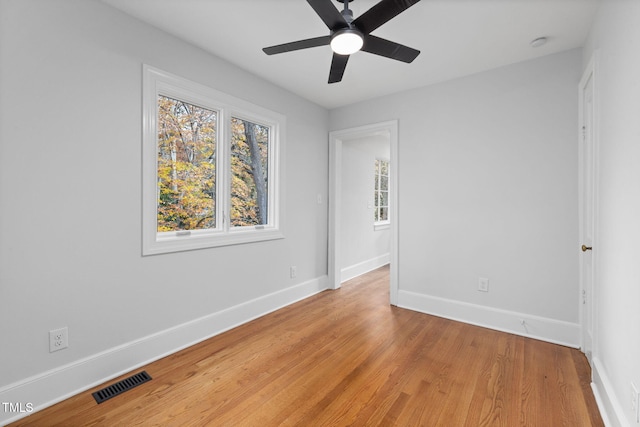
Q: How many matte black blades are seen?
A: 5